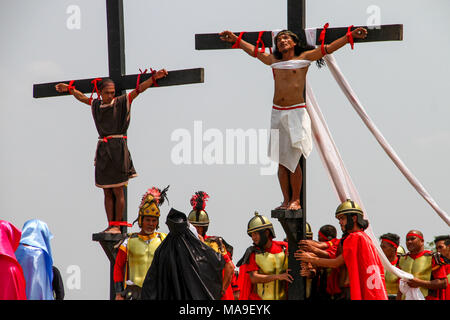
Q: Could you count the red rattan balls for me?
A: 0